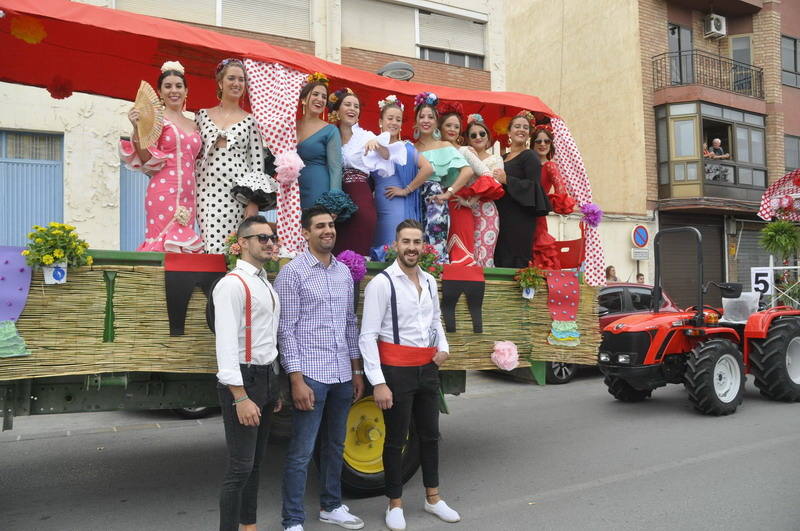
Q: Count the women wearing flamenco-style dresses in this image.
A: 10